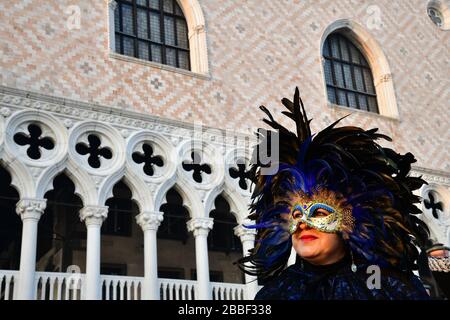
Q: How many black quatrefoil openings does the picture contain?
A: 6